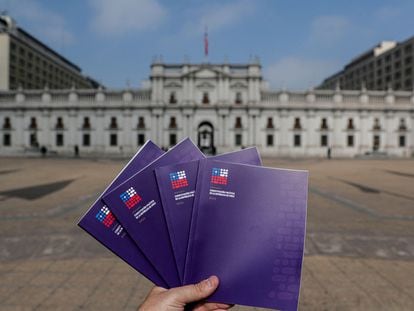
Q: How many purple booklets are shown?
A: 4